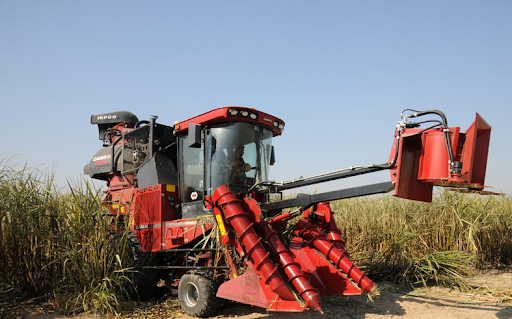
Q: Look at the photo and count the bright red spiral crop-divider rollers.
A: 4